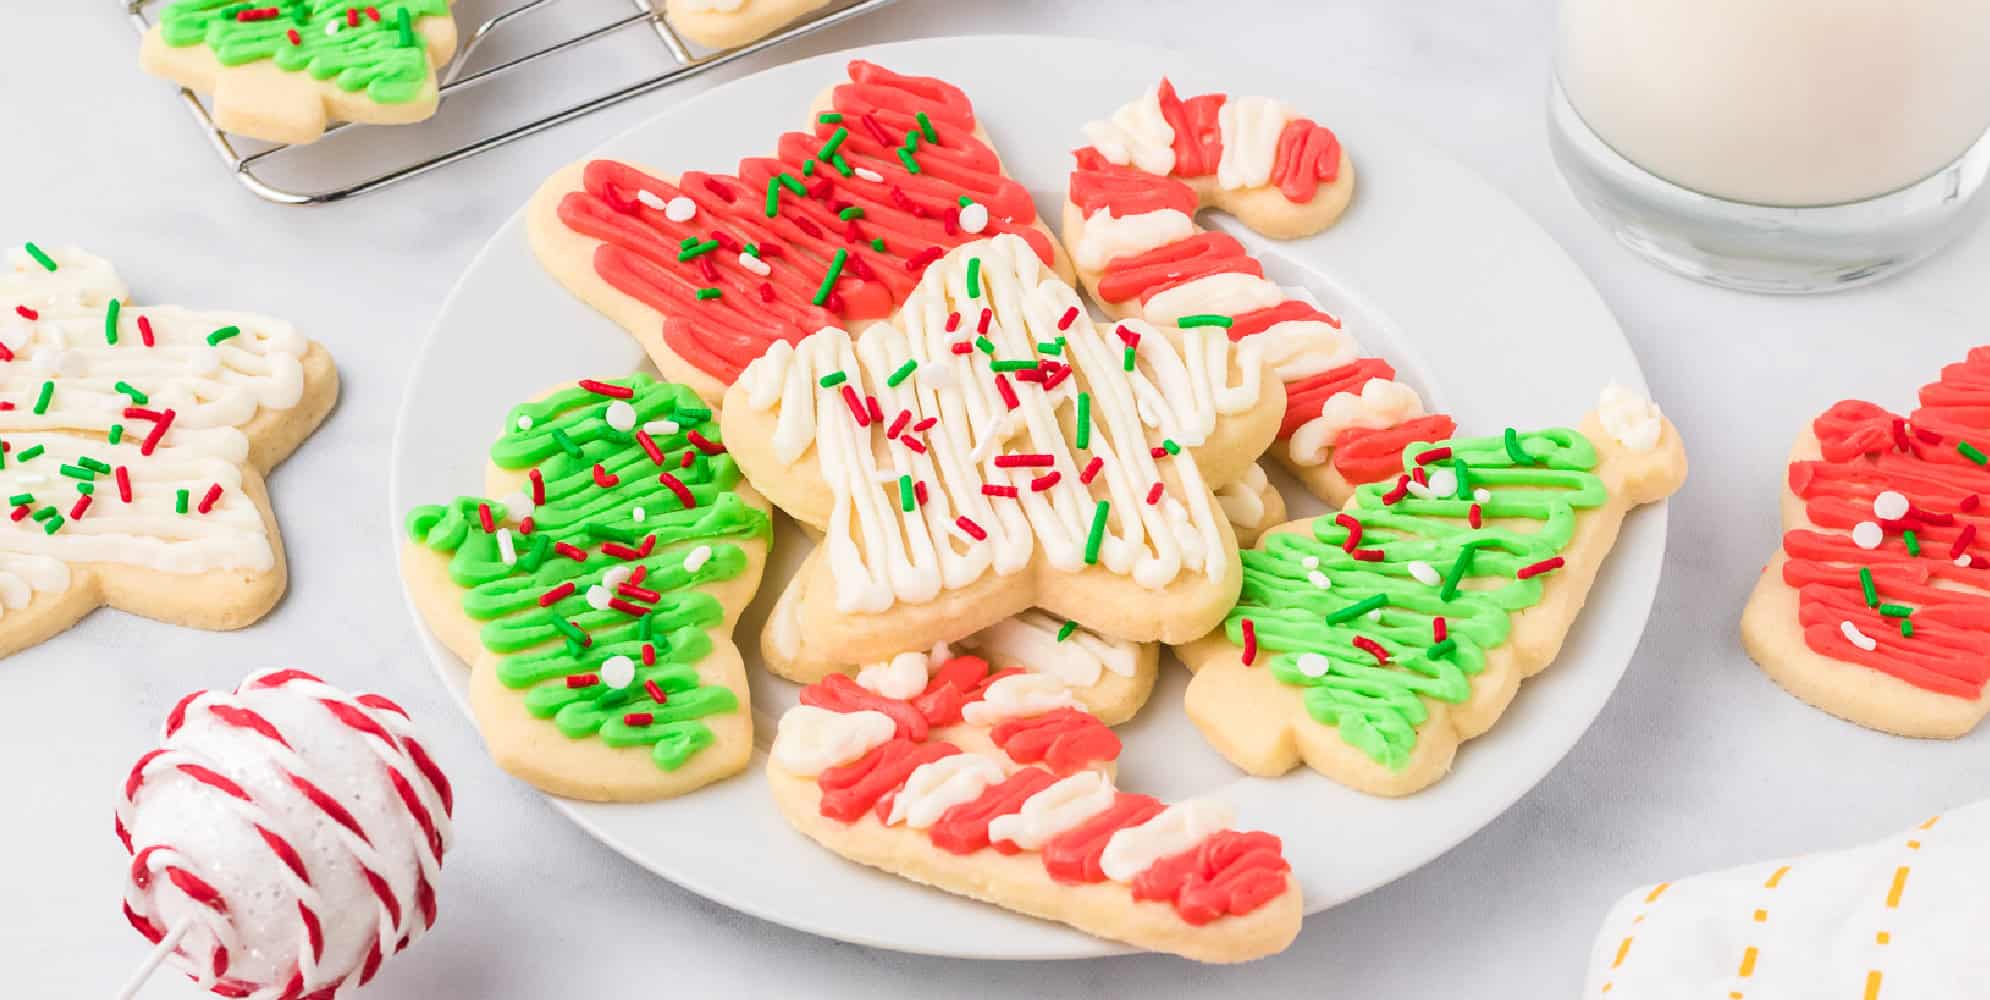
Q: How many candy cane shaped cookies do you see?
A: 2